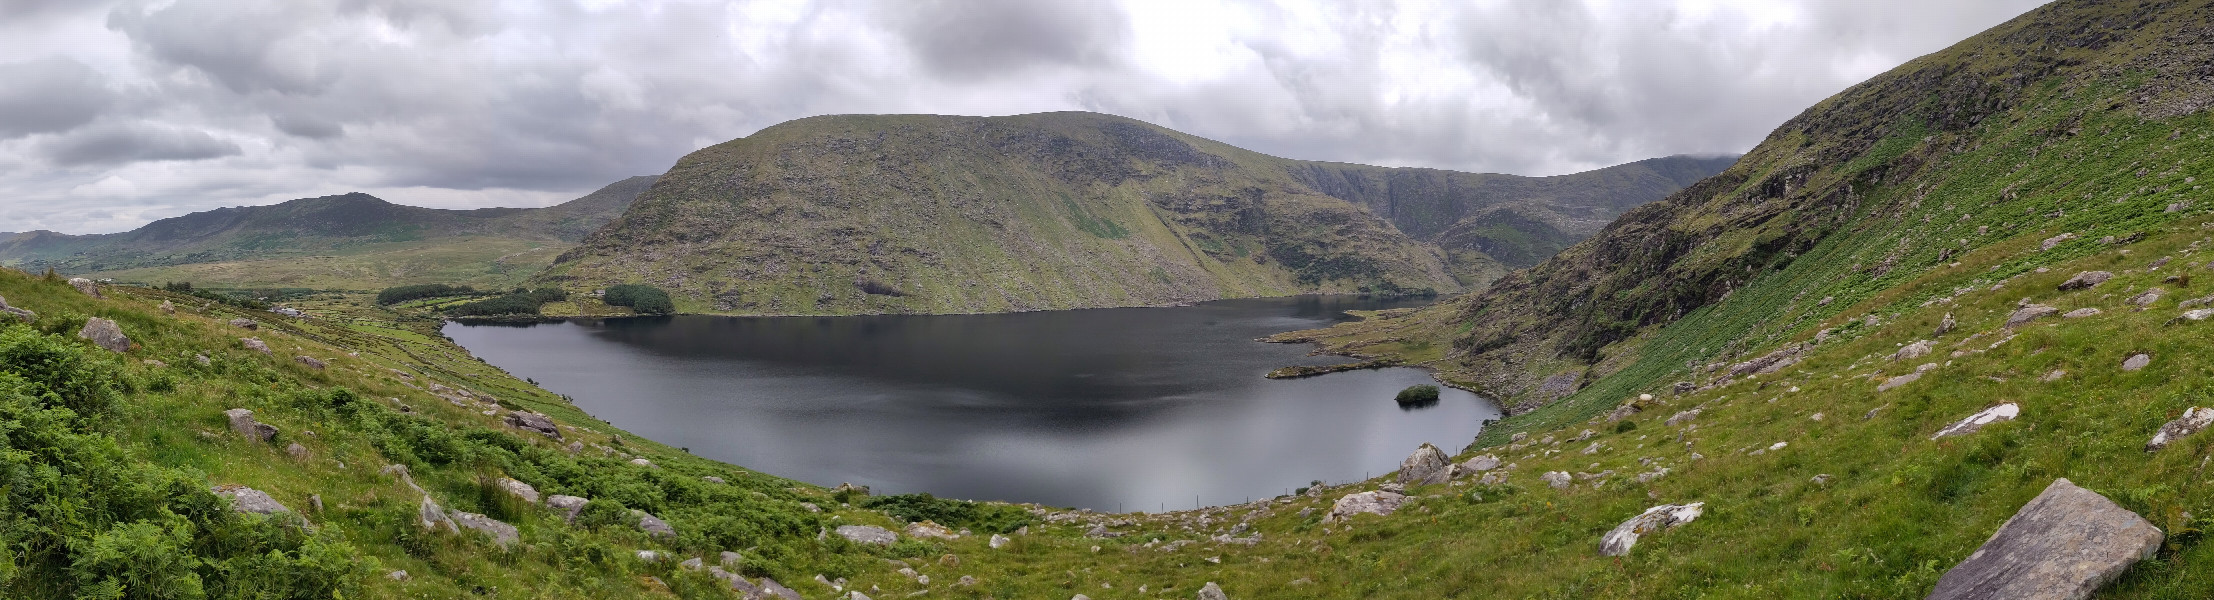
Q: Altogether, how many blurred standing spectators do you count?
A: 0